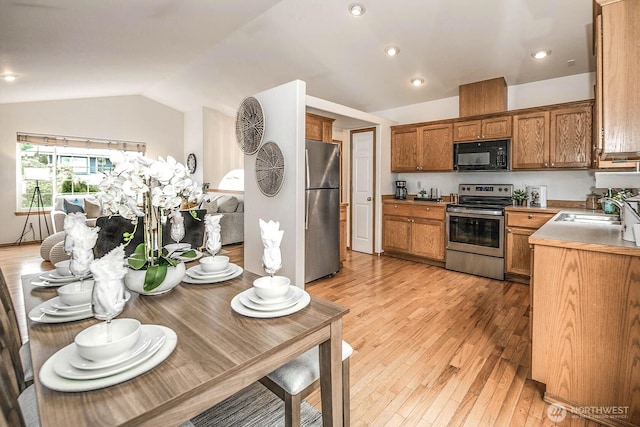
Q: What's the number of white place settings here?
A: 6